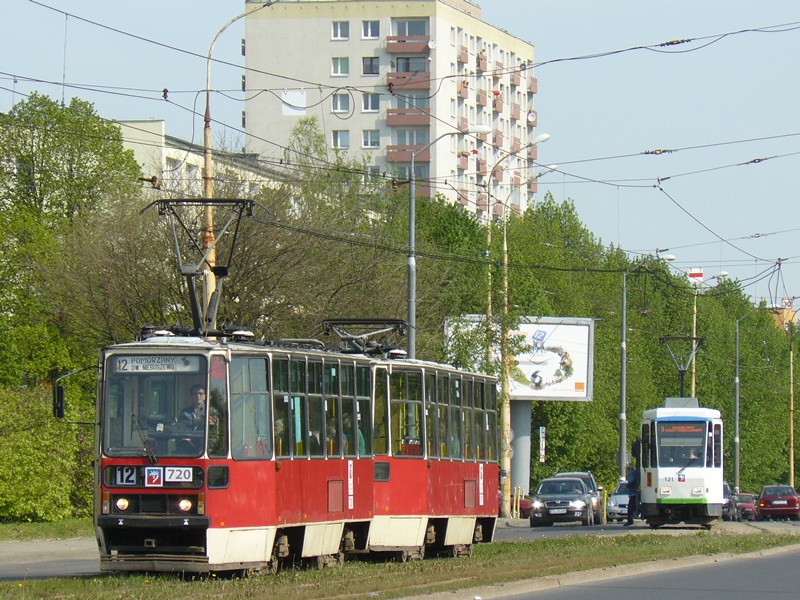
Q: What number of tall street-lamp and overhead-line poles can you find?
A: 8